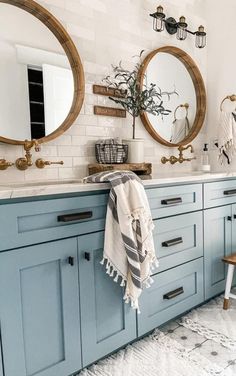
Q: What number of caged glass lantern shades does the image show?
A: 3